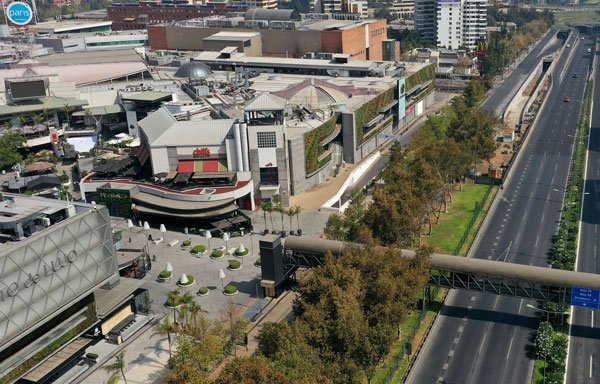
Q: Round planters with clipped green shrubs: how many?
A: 11